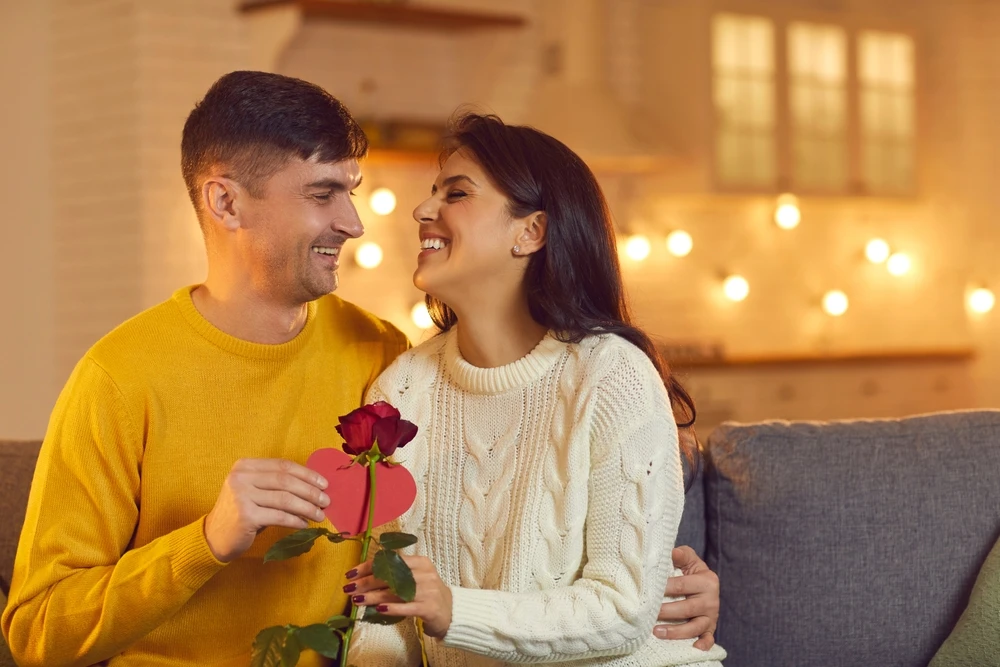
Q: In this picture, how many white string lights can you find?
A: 11